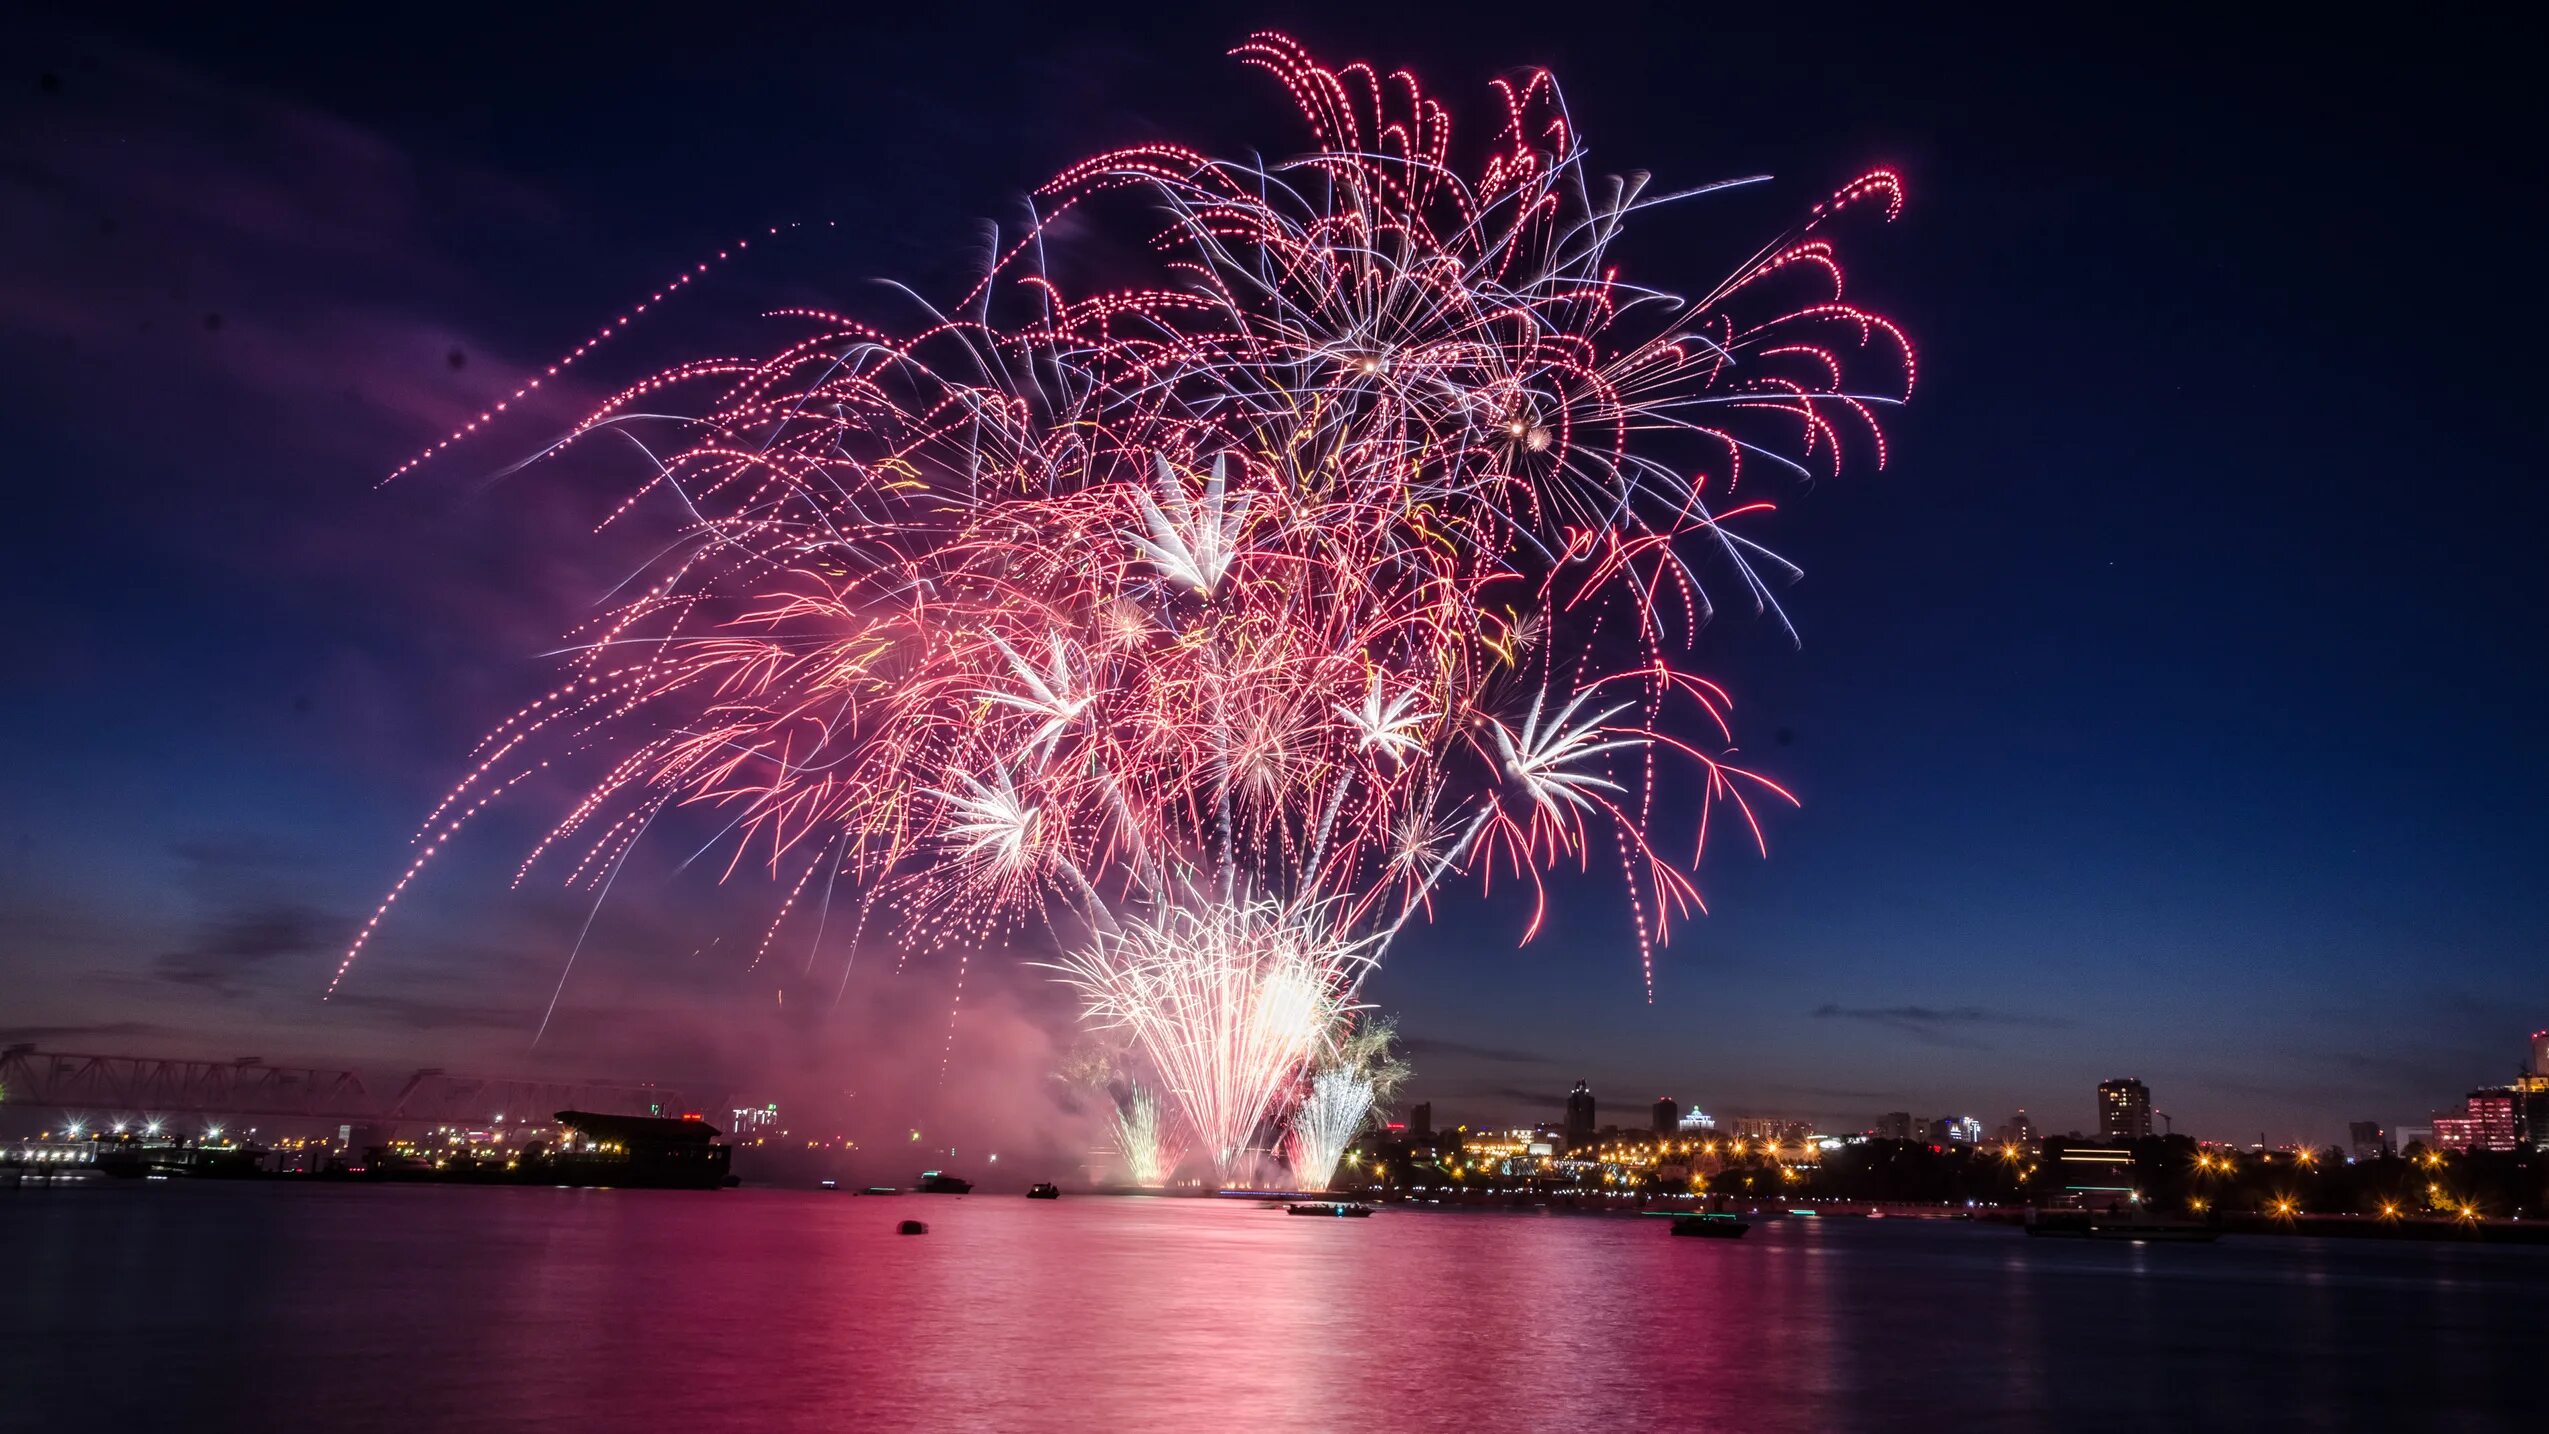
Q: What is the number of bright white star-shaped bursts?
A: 5